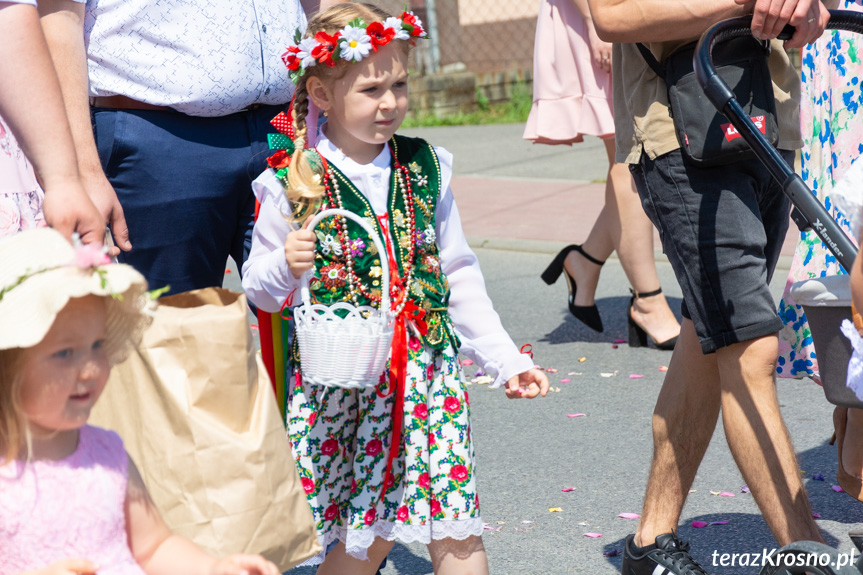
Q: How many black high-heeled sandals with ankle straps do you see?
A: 2